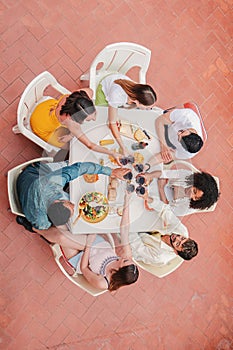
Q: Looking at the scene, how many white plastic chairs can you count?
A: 6